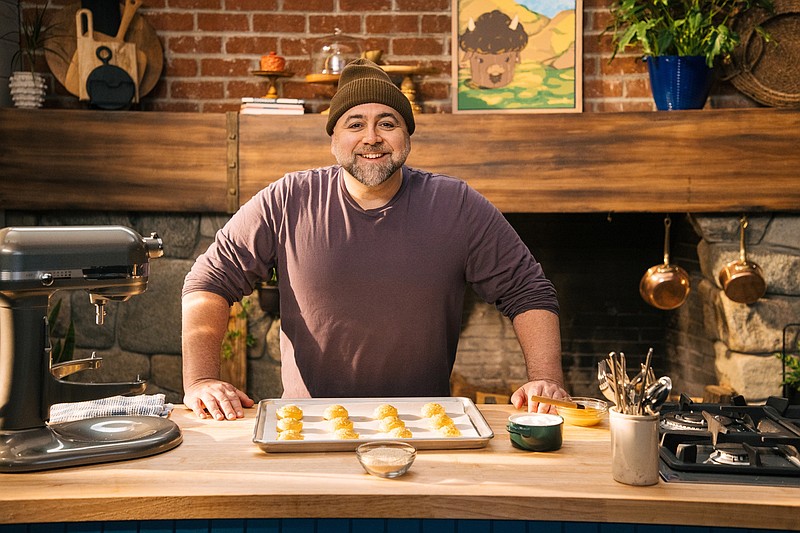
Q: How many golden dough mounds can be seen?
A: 12